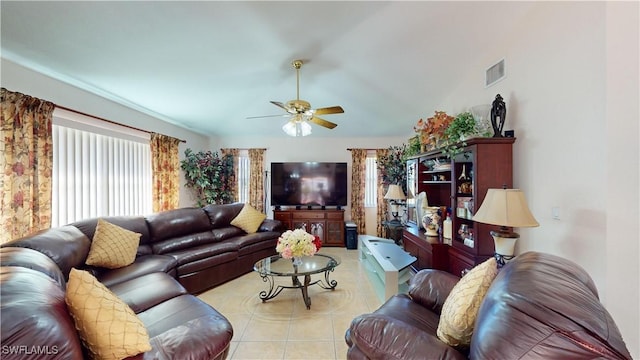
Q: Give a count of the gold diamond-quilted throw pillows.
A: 4